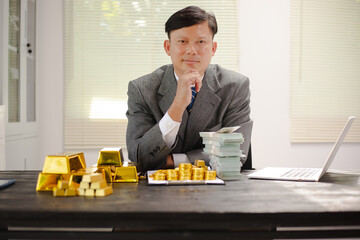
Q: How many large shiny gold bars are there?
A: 7